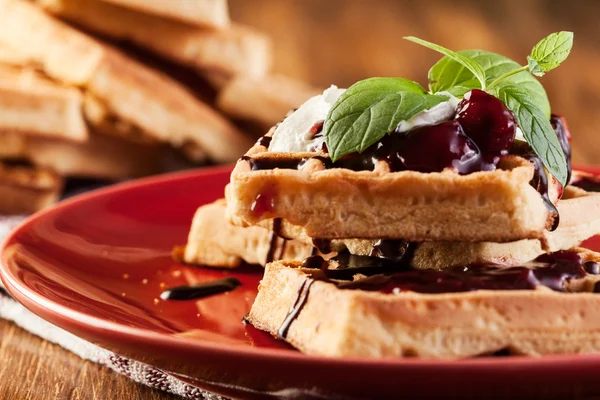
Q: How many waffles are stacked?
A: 3